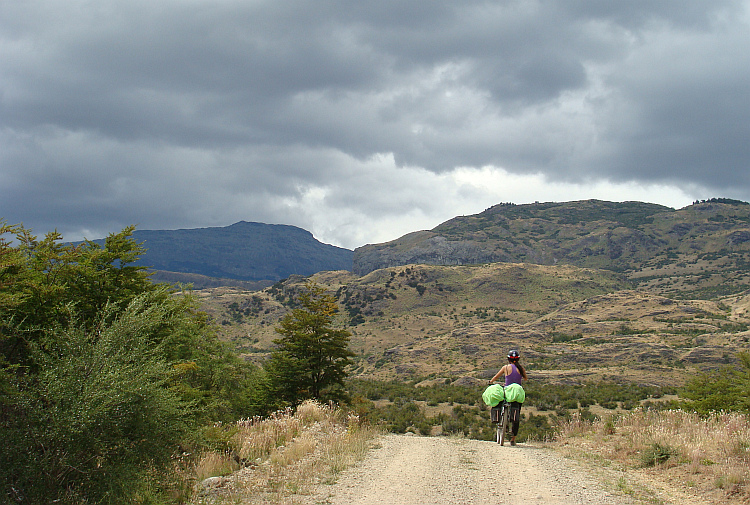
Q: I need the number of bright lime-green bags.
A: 2